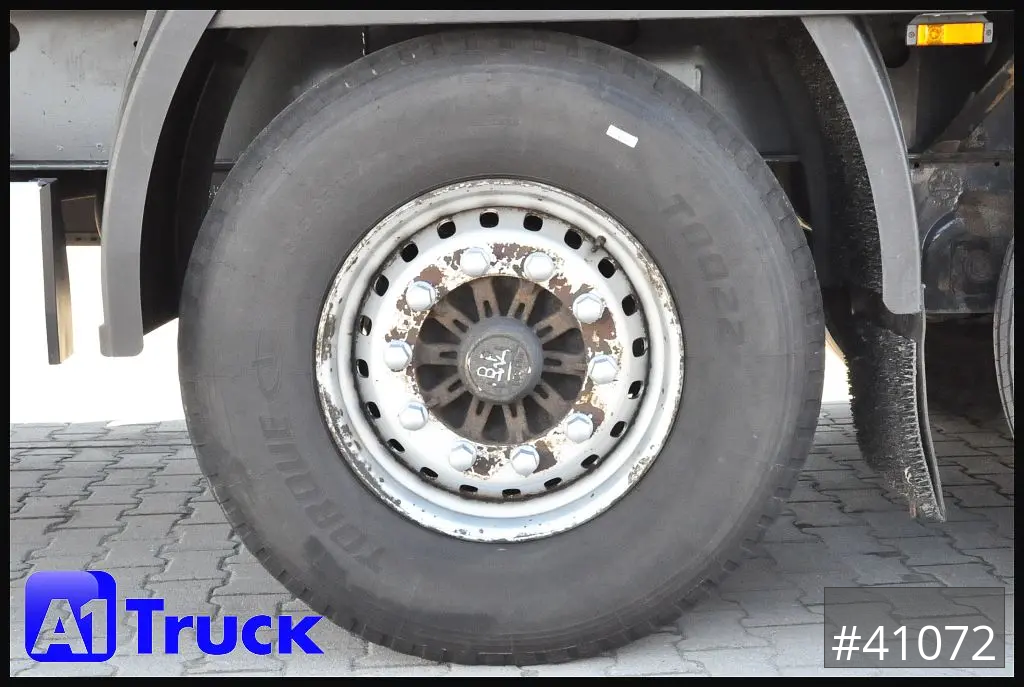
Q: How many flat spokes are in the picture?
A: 10